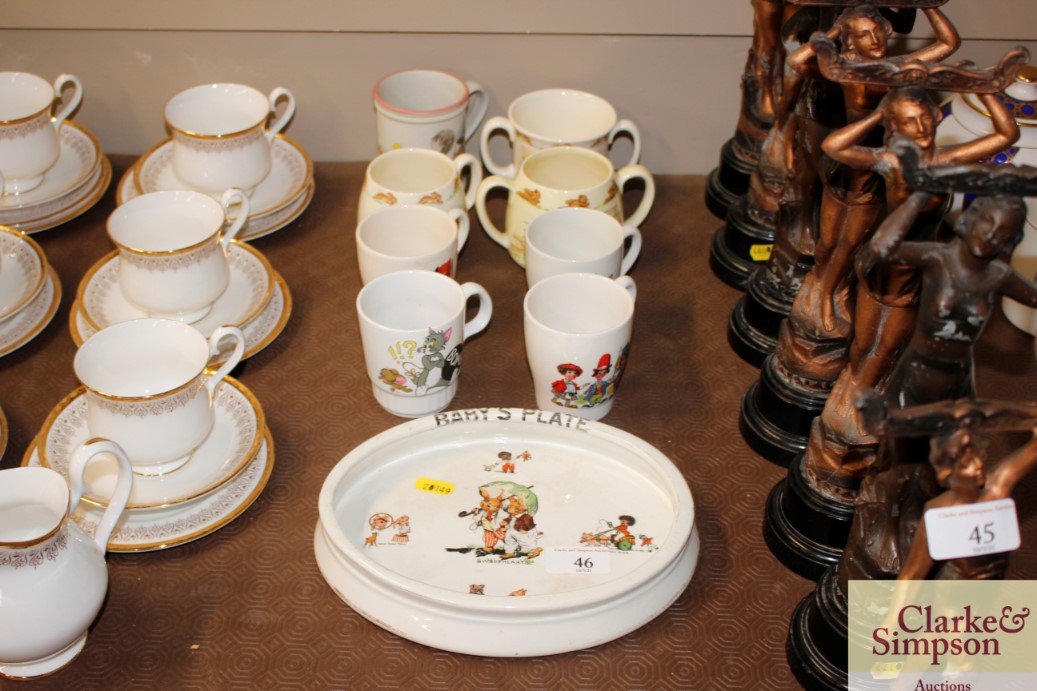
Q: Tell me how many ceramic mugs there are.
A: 8